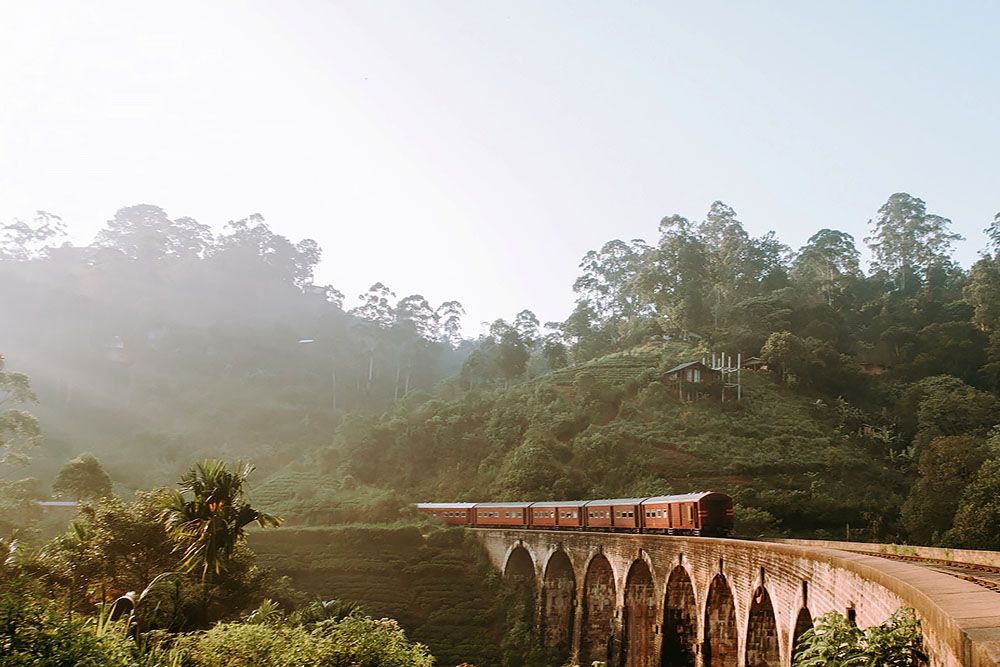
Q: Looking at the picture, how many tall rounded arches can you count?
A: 8